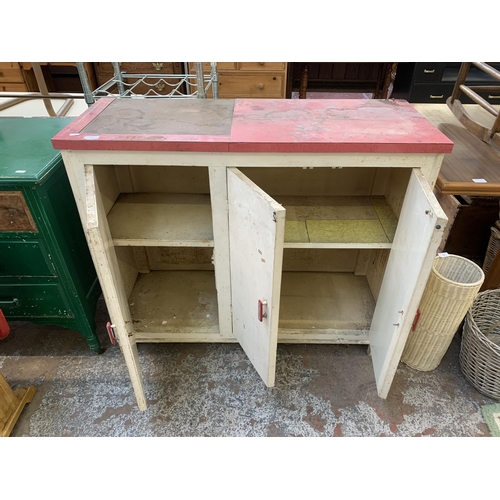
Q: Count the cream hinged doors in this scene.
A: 3